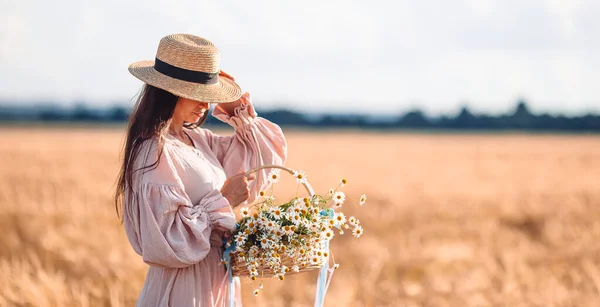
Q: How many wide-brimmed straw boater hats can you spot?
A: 1